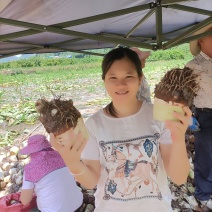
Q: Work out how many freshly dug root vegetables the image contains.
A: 2